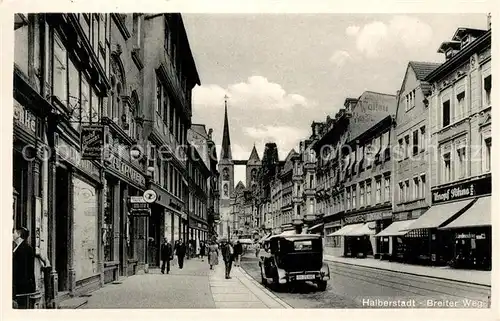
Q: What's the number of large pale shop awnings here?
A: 4